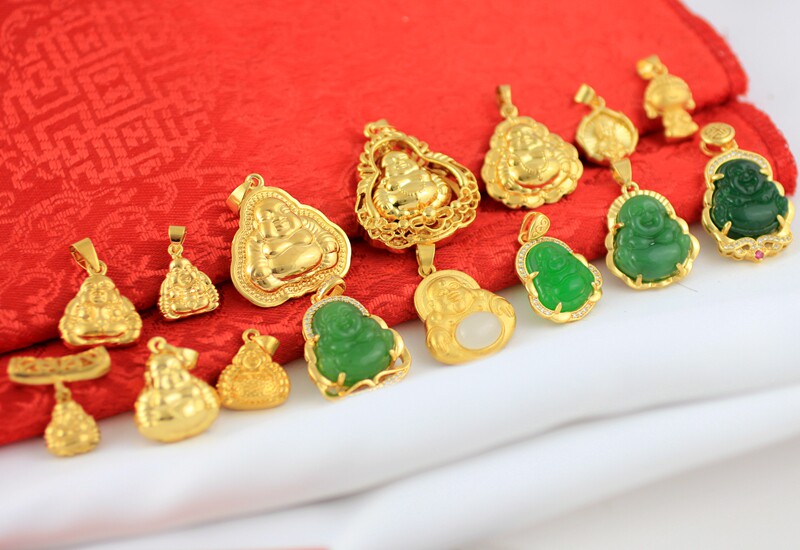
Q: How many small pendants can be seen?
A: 15